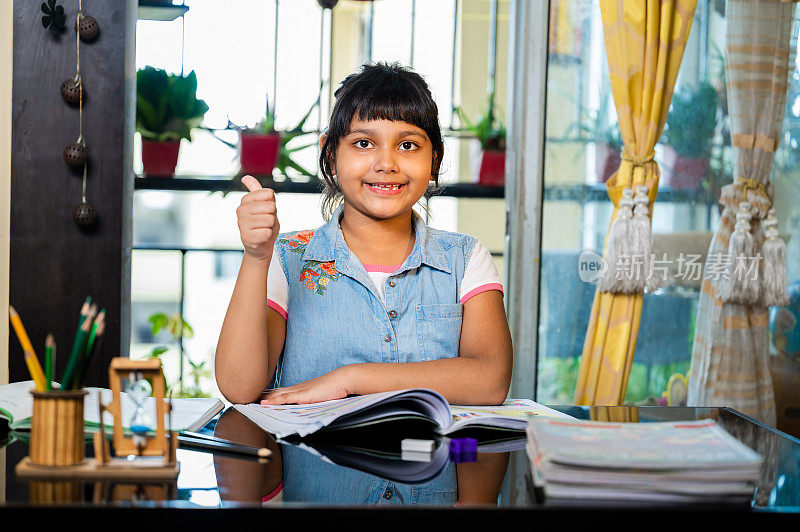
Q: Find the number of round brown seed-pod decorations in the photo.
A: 4